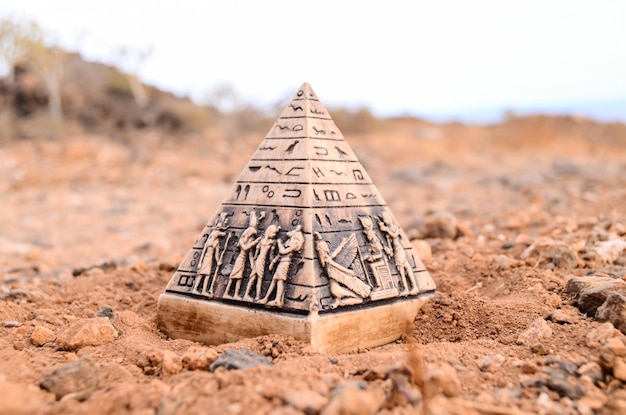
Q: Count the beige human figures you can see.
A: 7